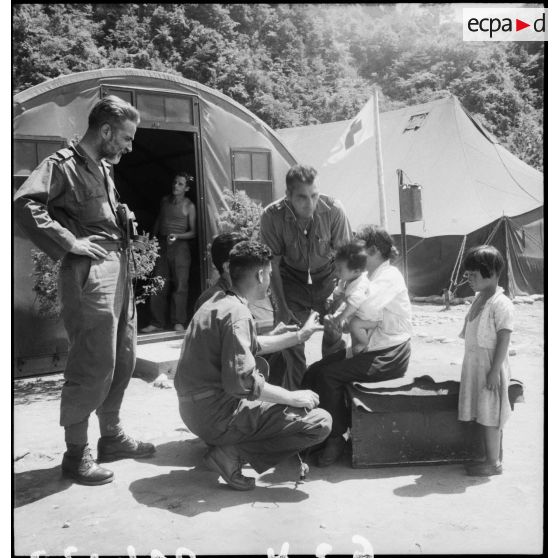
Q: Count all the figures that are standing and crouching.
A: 6